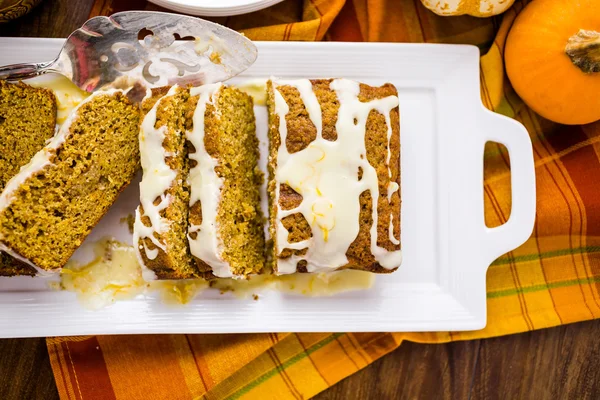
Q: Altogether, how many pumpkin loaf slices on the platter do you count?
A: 4